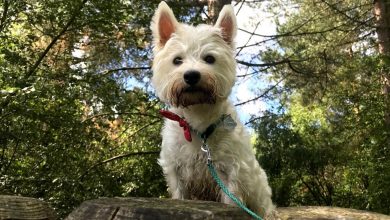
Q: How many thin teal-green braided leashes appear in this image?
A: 1